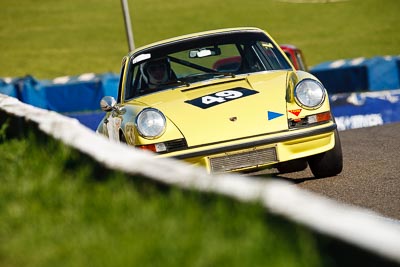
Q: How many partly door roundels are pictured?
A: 1